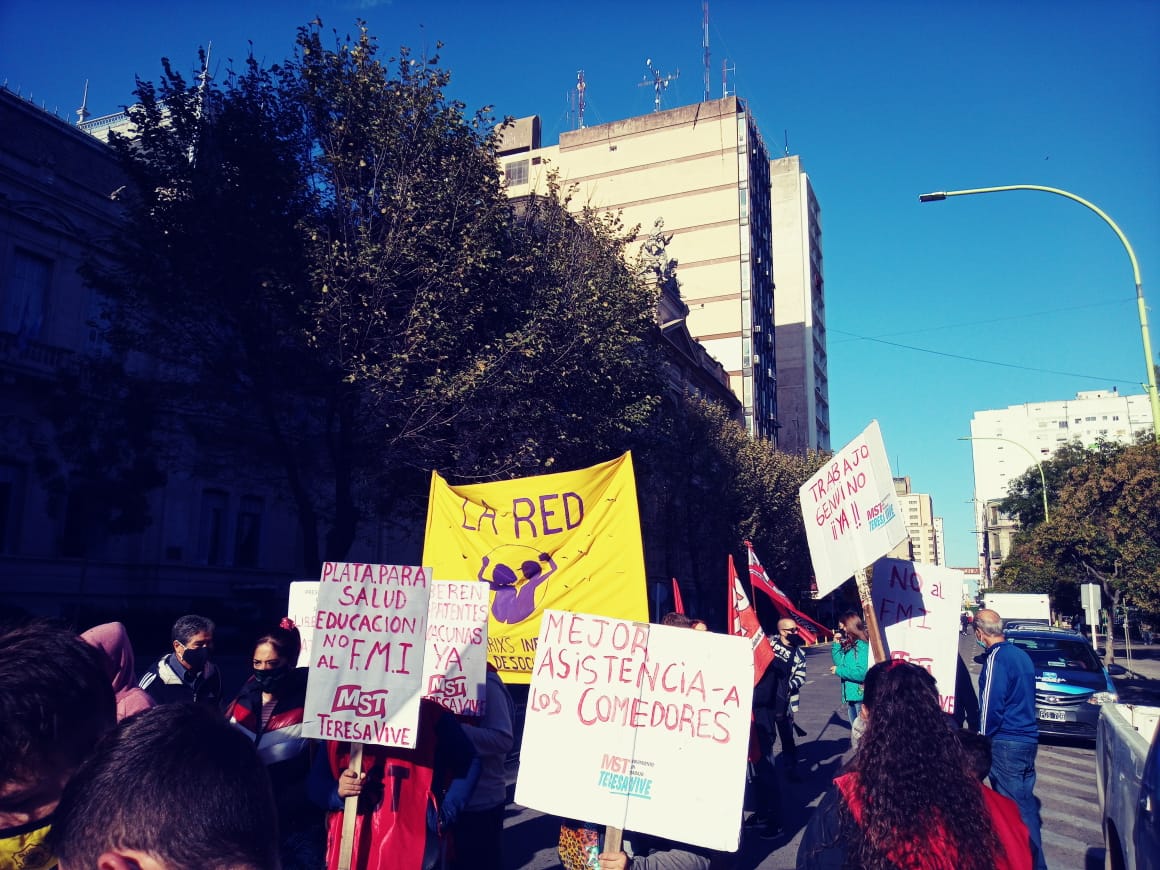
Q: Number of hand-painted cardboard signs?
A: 6